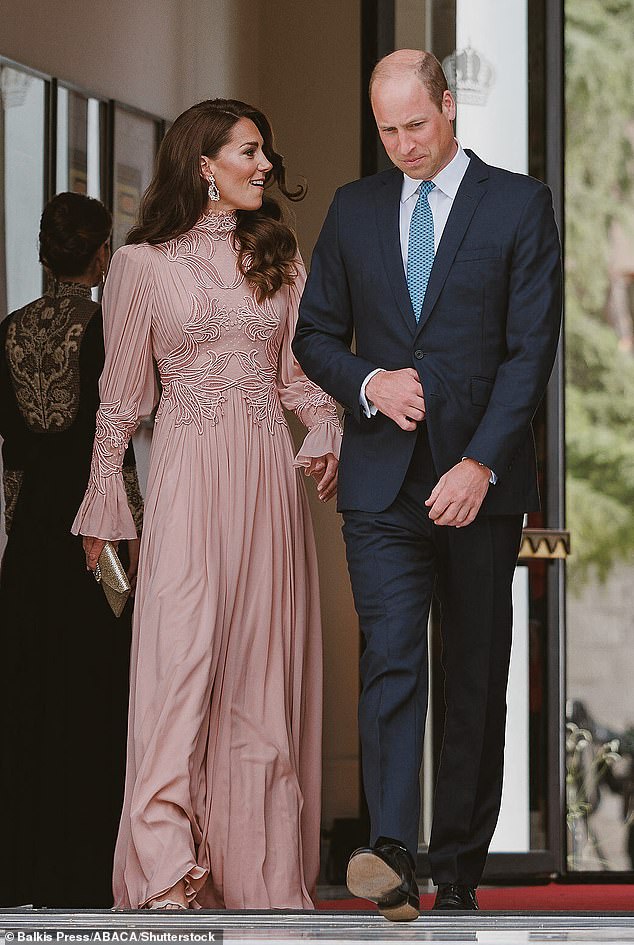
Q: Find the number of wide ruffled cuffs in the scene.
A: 2